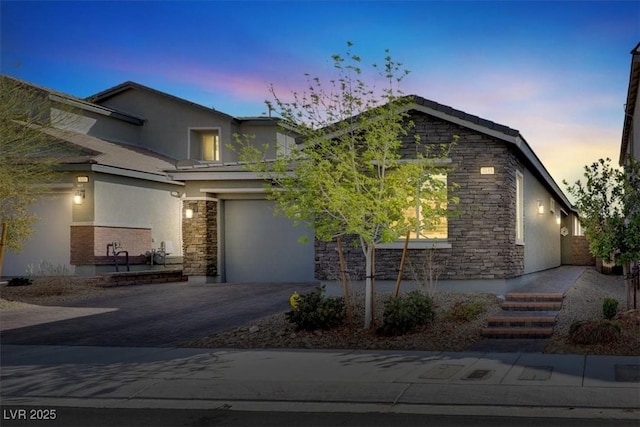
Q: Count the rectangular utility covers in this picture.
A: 4